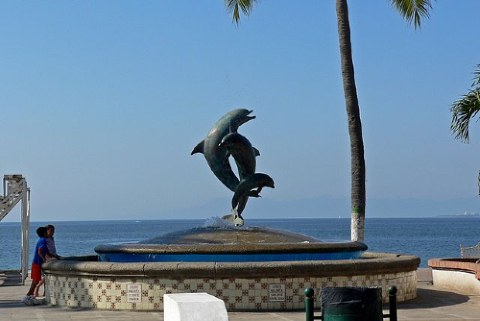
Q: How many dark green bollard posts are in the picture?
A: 2